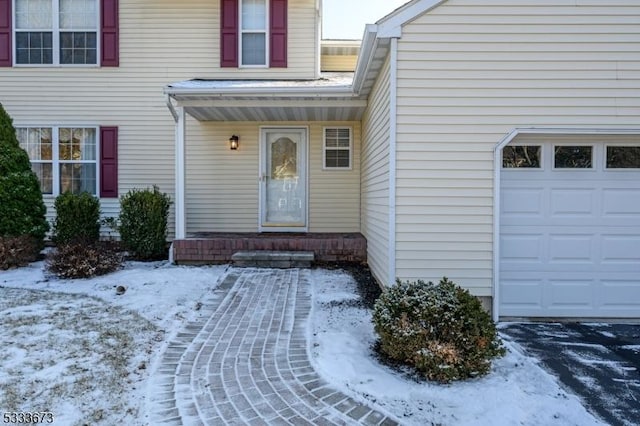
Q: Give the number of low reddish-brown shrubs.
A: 2